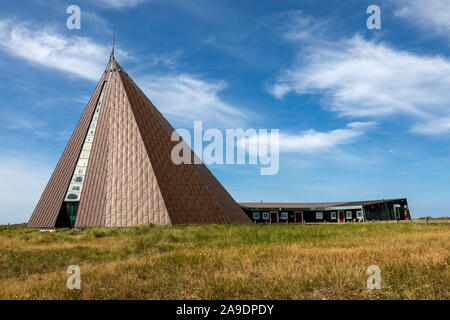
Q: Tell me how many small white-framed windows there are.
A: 7